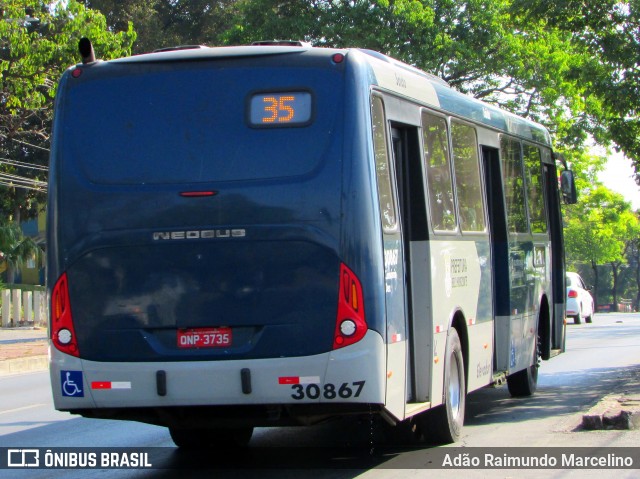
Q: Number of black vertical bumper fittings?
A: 2